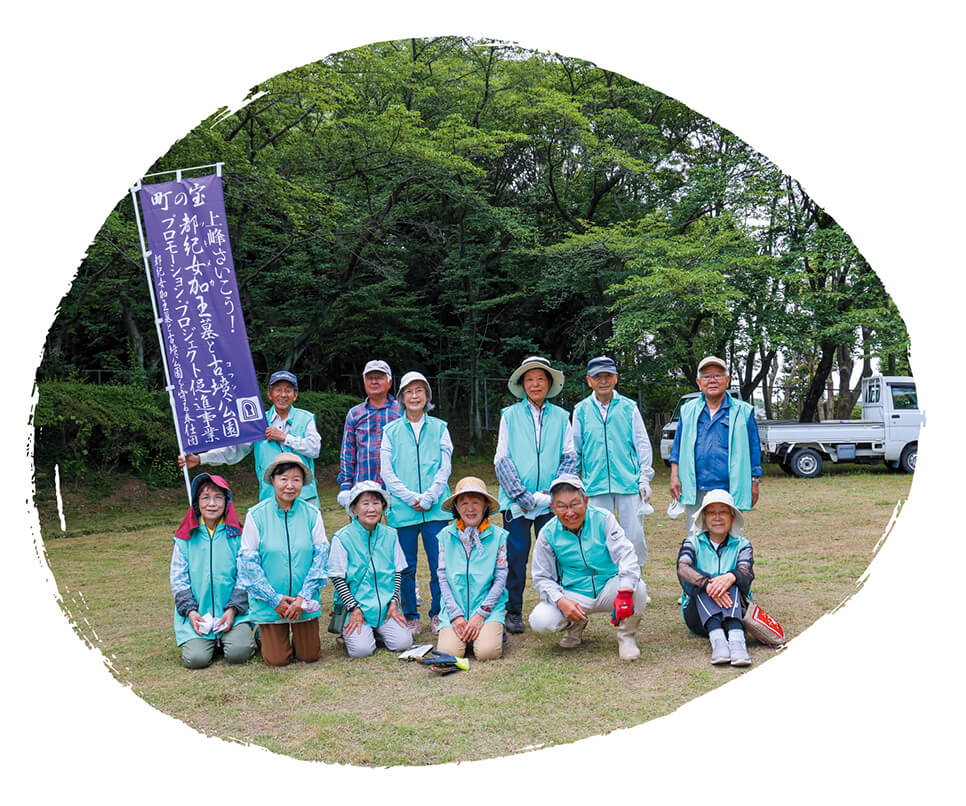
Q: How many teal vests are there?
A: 11